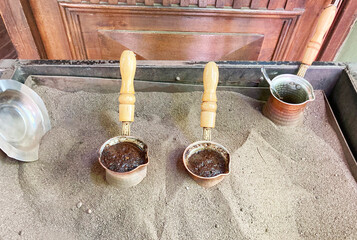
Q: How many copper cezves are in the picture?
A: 3